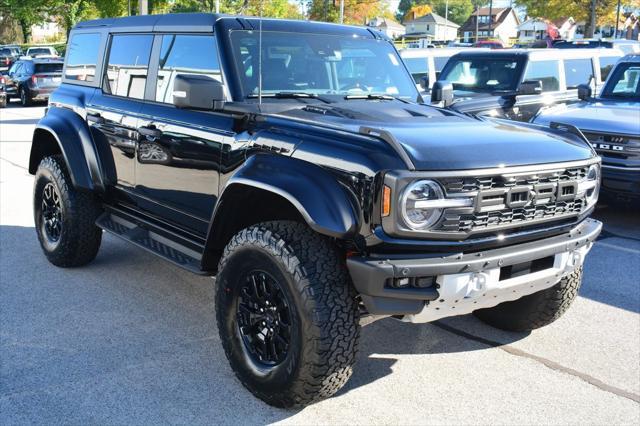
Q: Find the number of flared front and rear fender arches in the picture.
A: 2